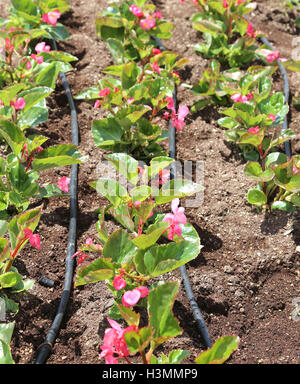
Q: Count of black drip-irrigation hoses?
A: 3